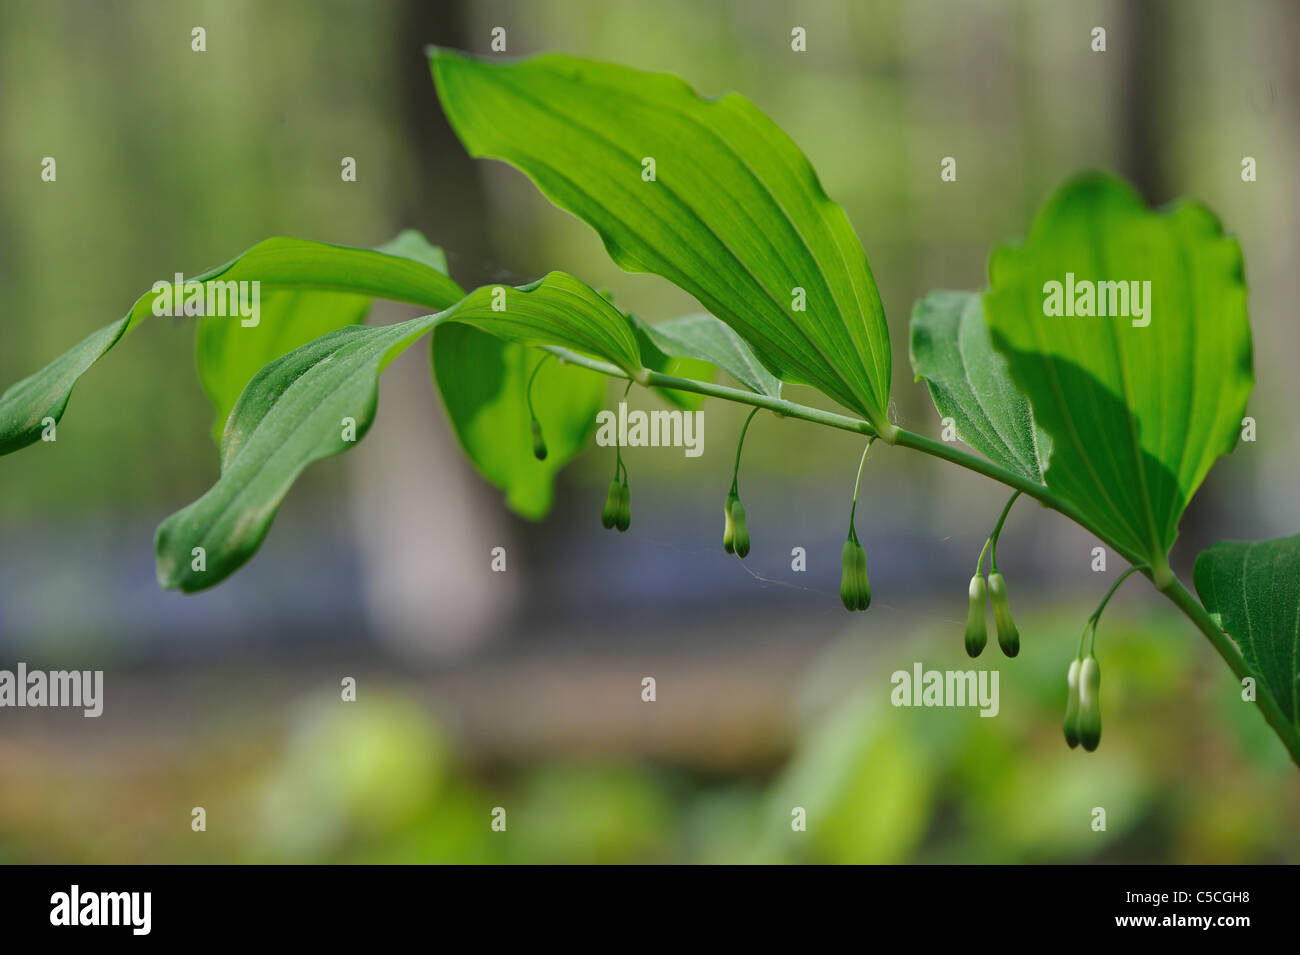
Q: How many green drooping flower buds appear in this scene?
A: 11